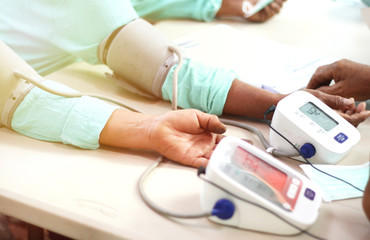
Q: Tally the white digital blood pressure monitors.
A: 2